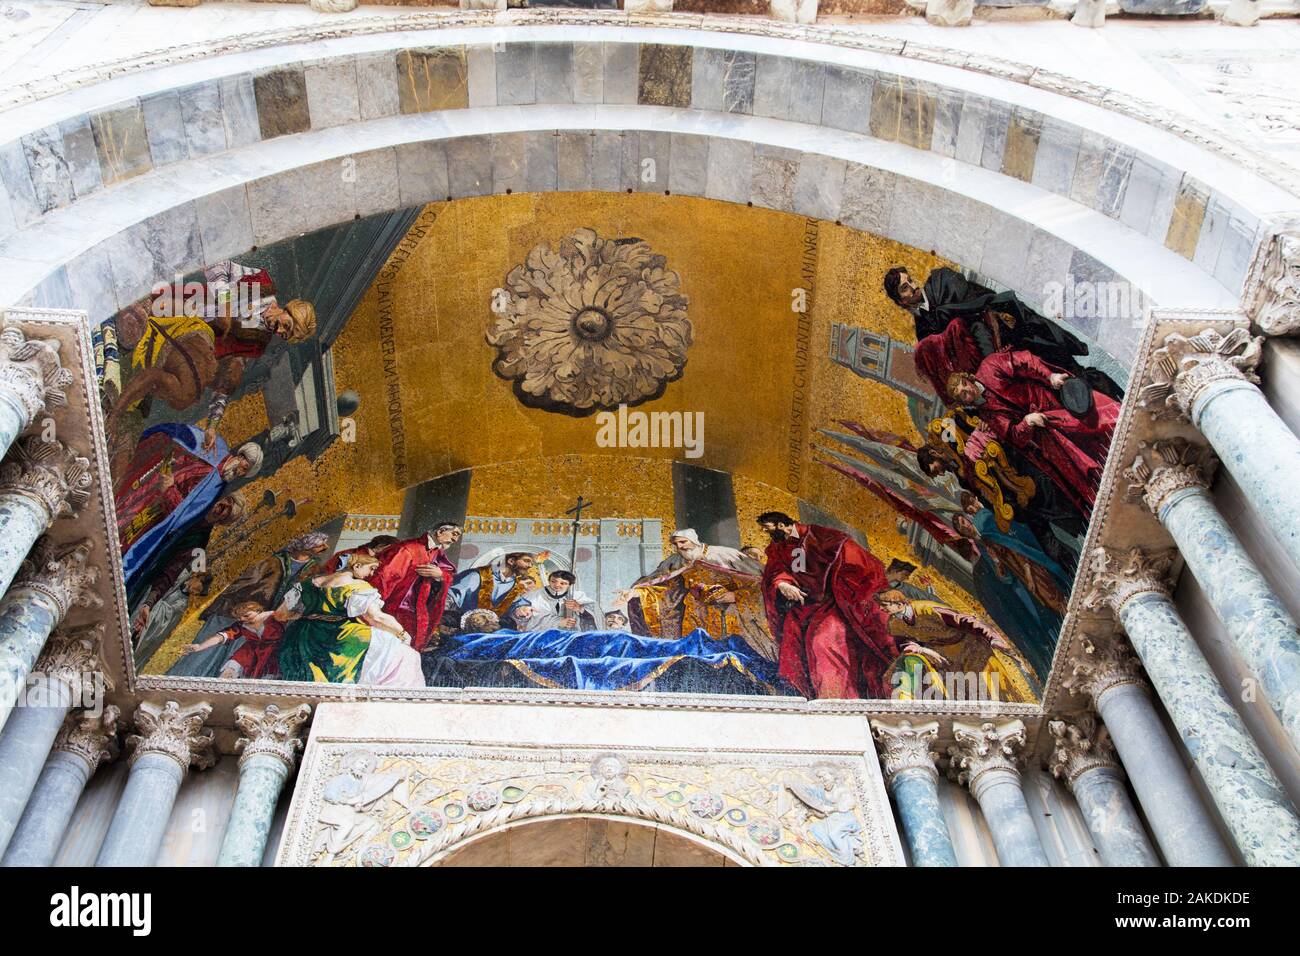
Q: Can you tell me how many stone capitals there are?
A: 14